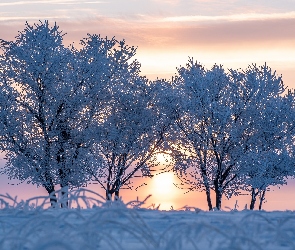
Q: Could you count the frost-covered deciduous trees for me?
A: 4